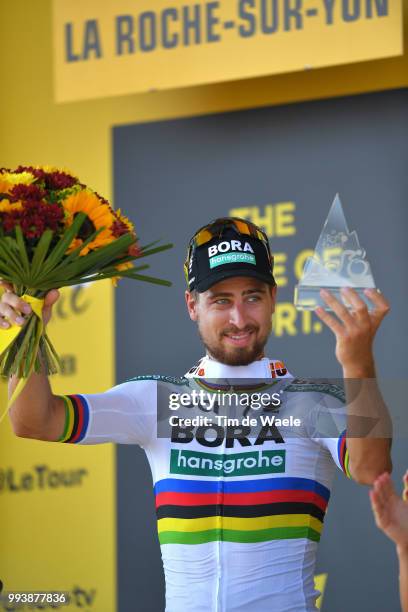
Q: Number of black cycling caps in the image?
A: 1